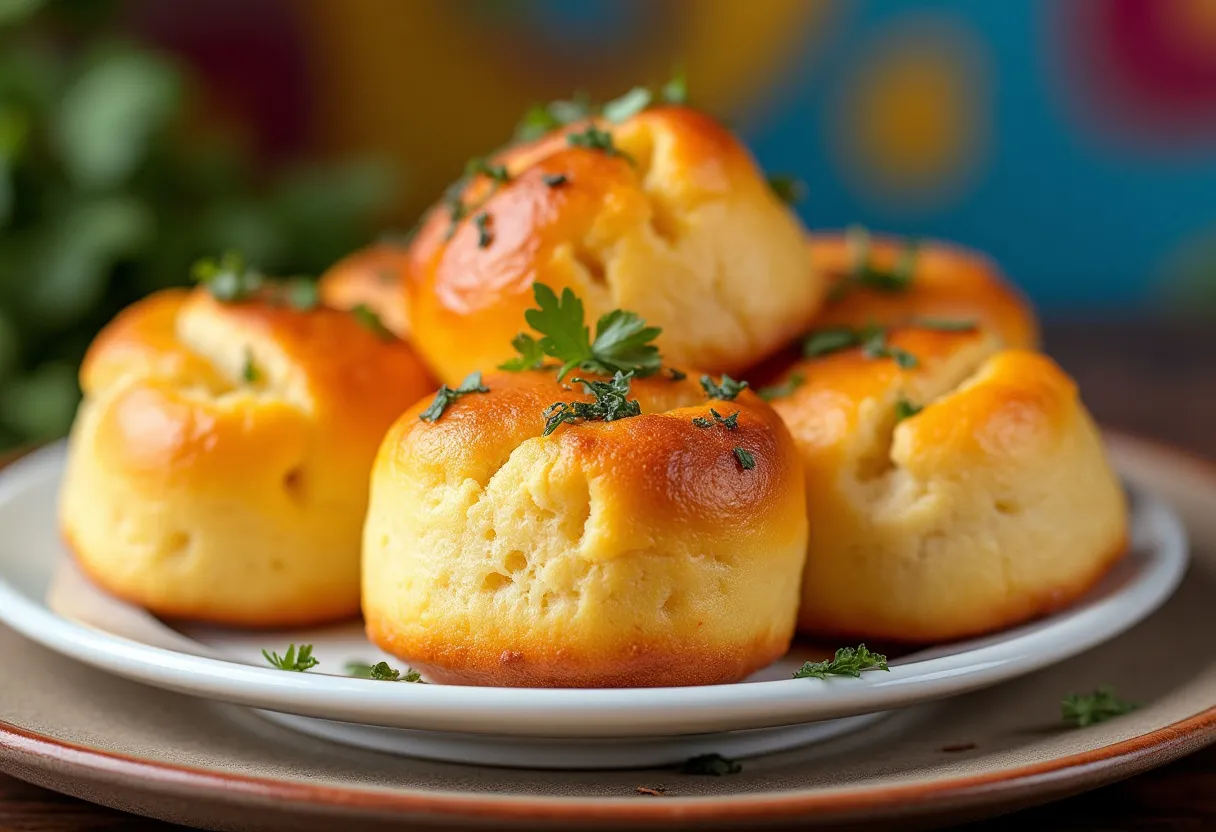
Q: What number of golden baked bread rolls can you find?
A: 6